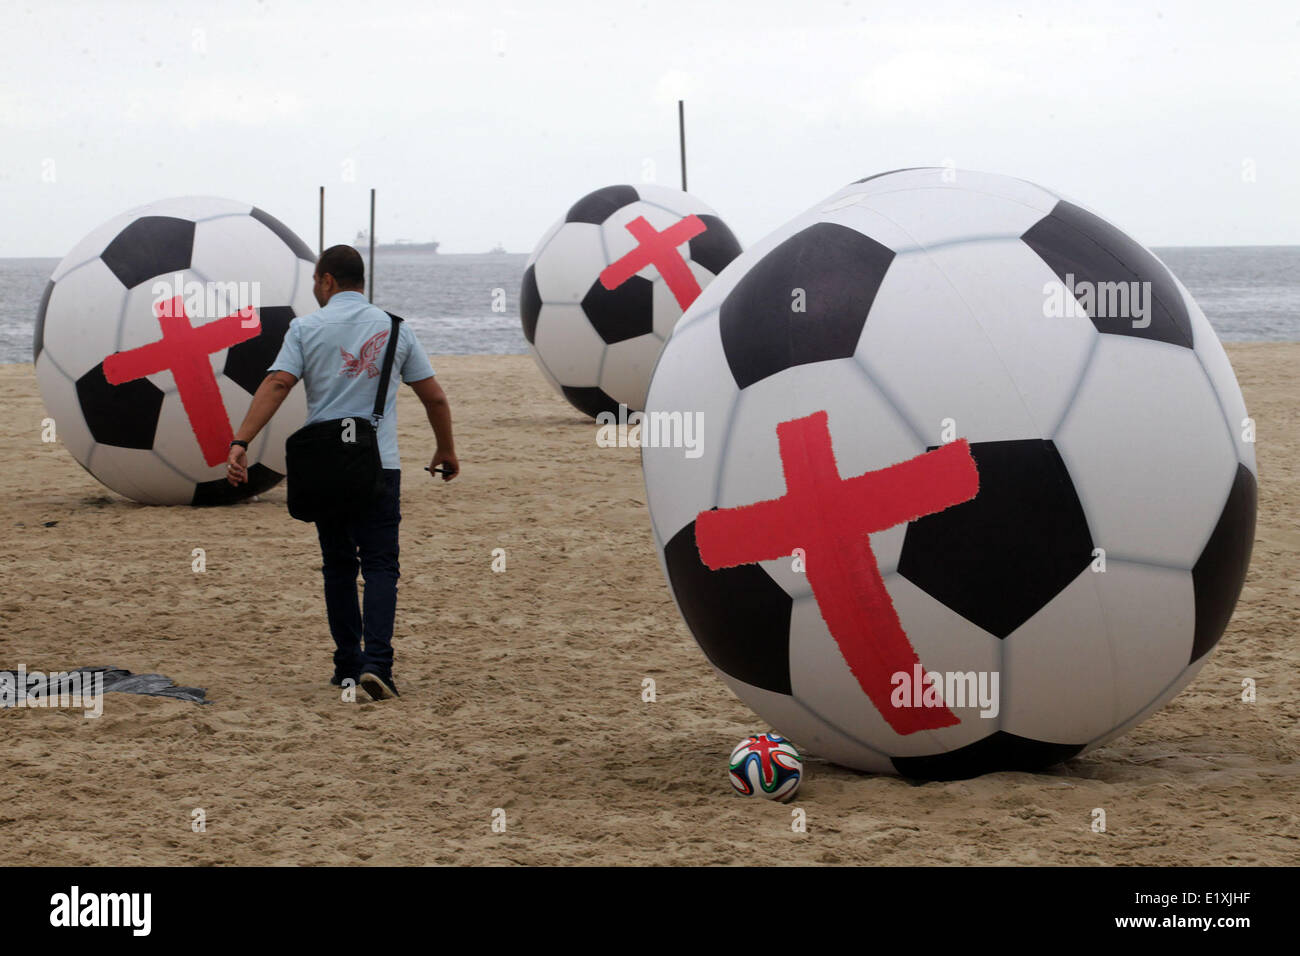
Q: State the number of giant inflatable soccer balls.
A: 3